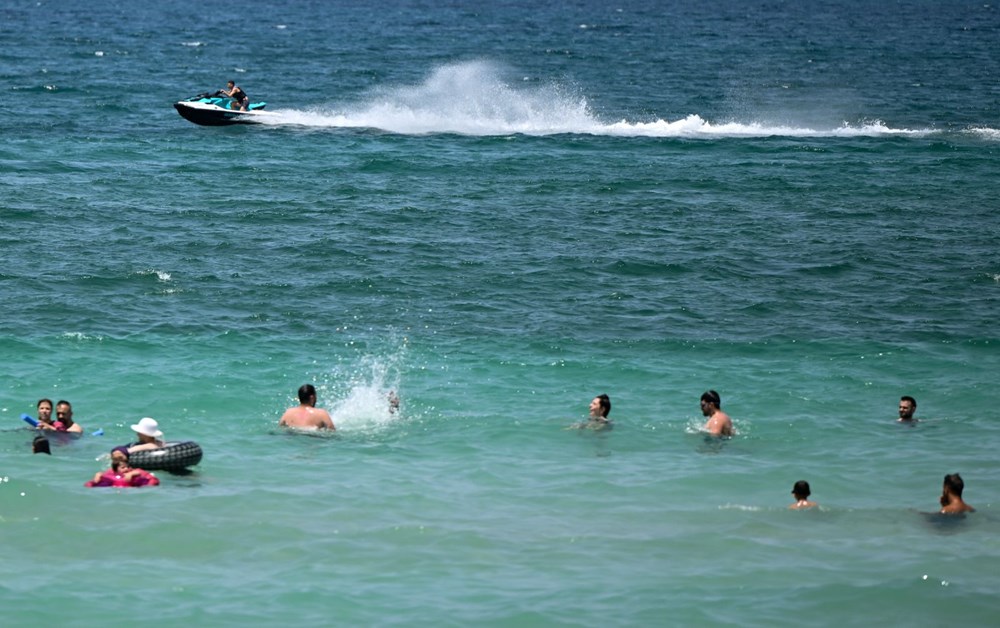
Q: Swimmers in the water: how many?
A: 13